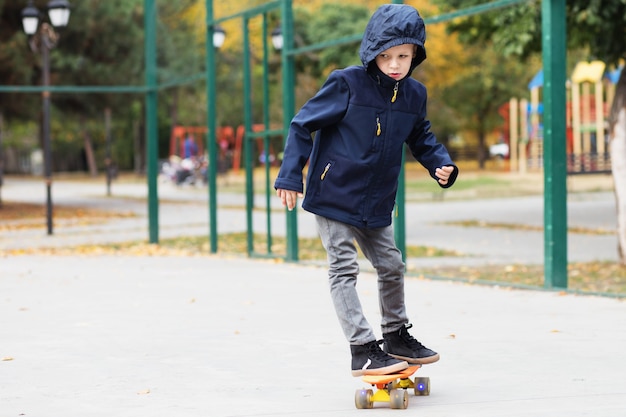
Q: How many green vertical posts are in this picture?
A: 7